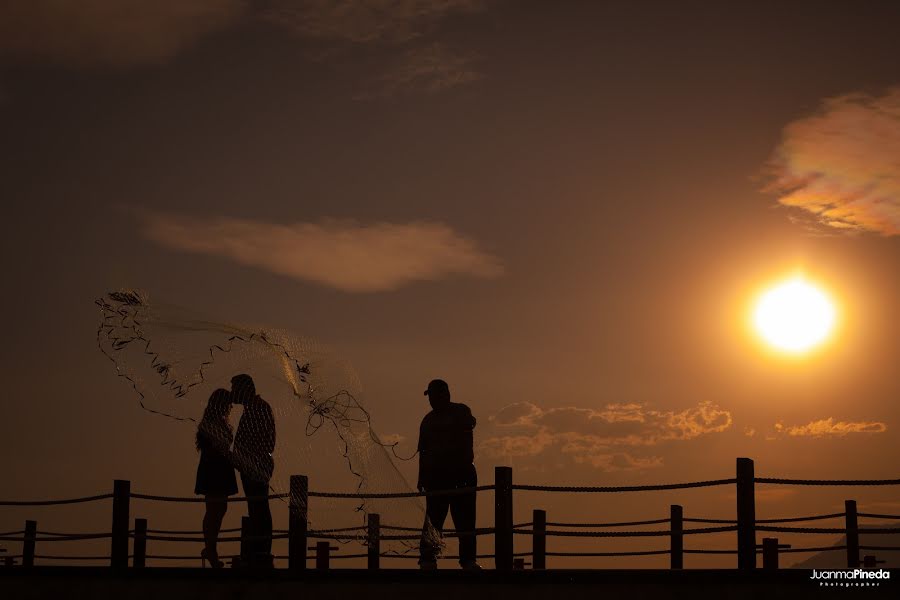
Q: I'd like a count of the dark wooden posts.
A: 11